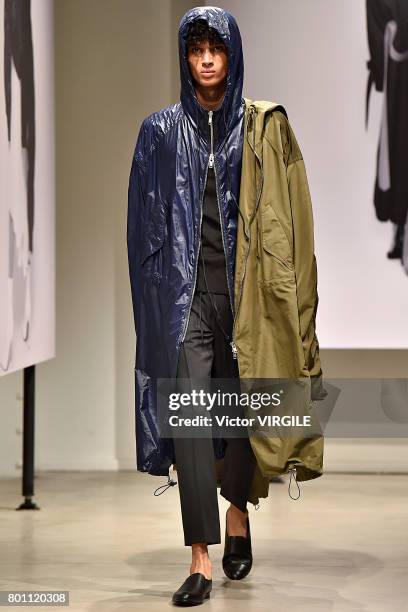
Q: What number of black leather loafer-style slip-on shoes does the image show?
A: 2